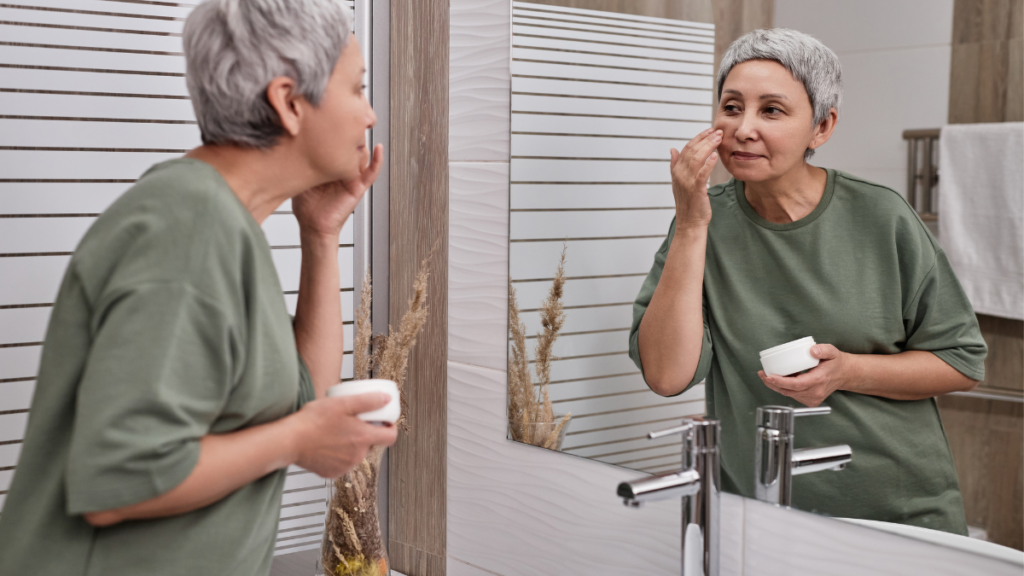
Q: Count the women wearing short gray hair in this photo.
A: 1